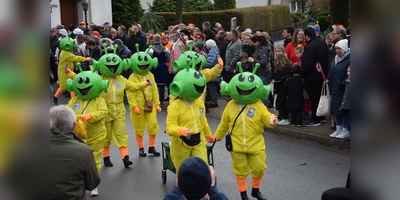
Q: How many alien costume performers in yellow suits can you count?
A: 7